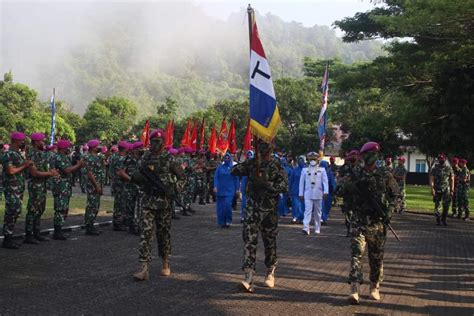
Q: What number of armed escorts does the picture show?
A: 2